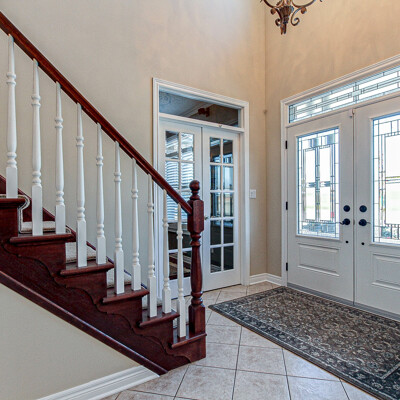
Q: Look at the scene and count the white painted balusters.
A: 10